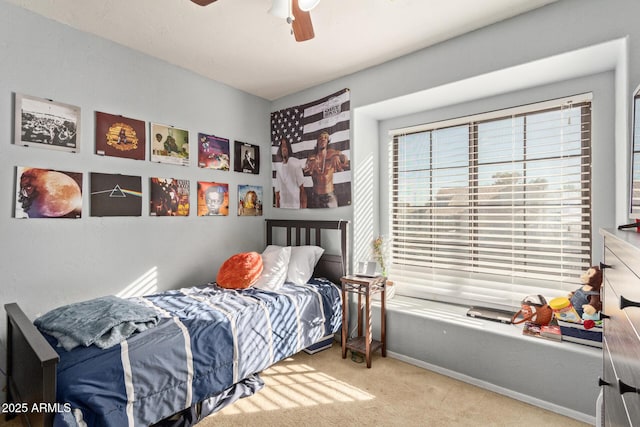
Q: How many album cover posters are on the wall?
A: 10